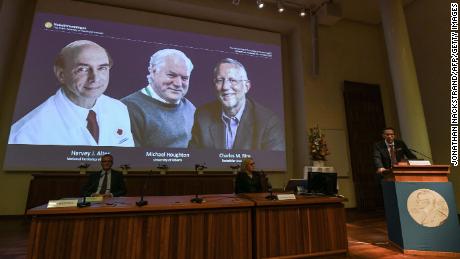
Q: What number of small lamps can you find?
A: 3